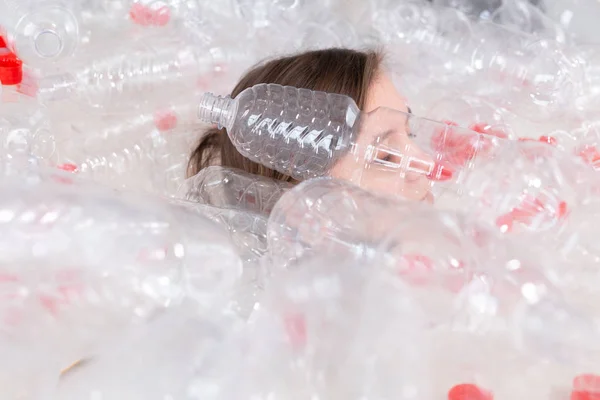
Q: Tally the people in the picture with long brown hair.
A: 1